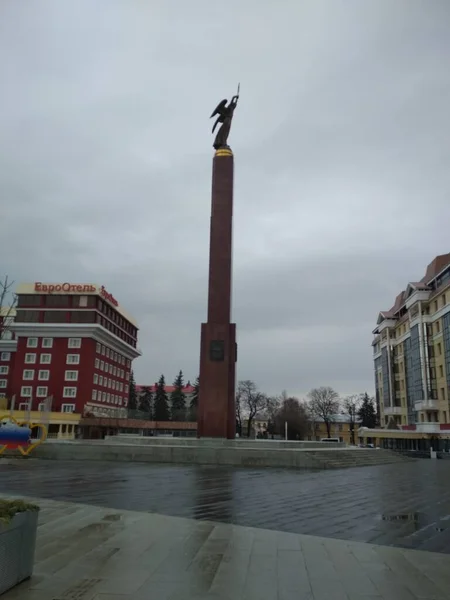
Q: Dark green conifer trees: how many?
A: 6